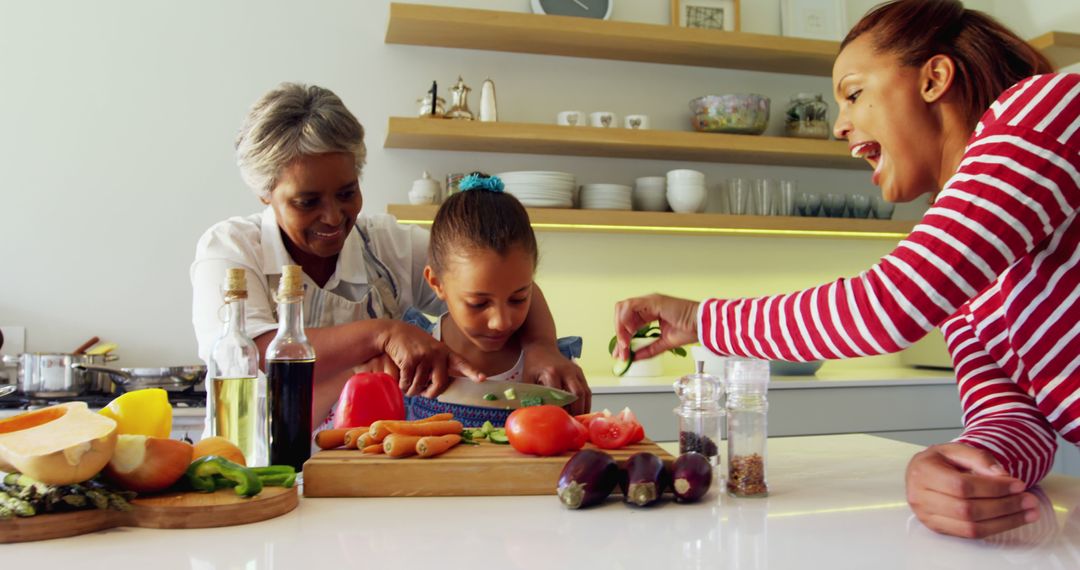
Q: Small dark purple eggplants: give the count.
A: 3